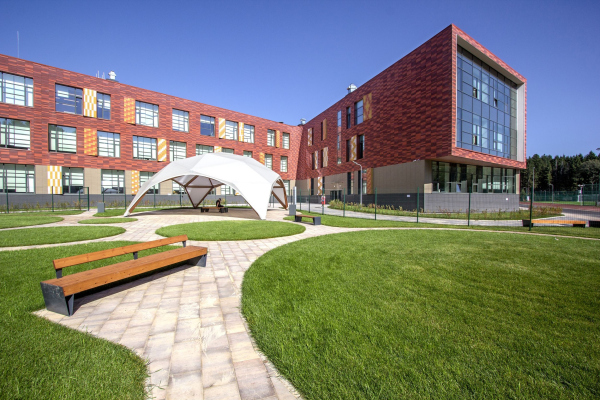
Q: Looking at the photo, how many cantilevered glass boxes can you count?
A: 1